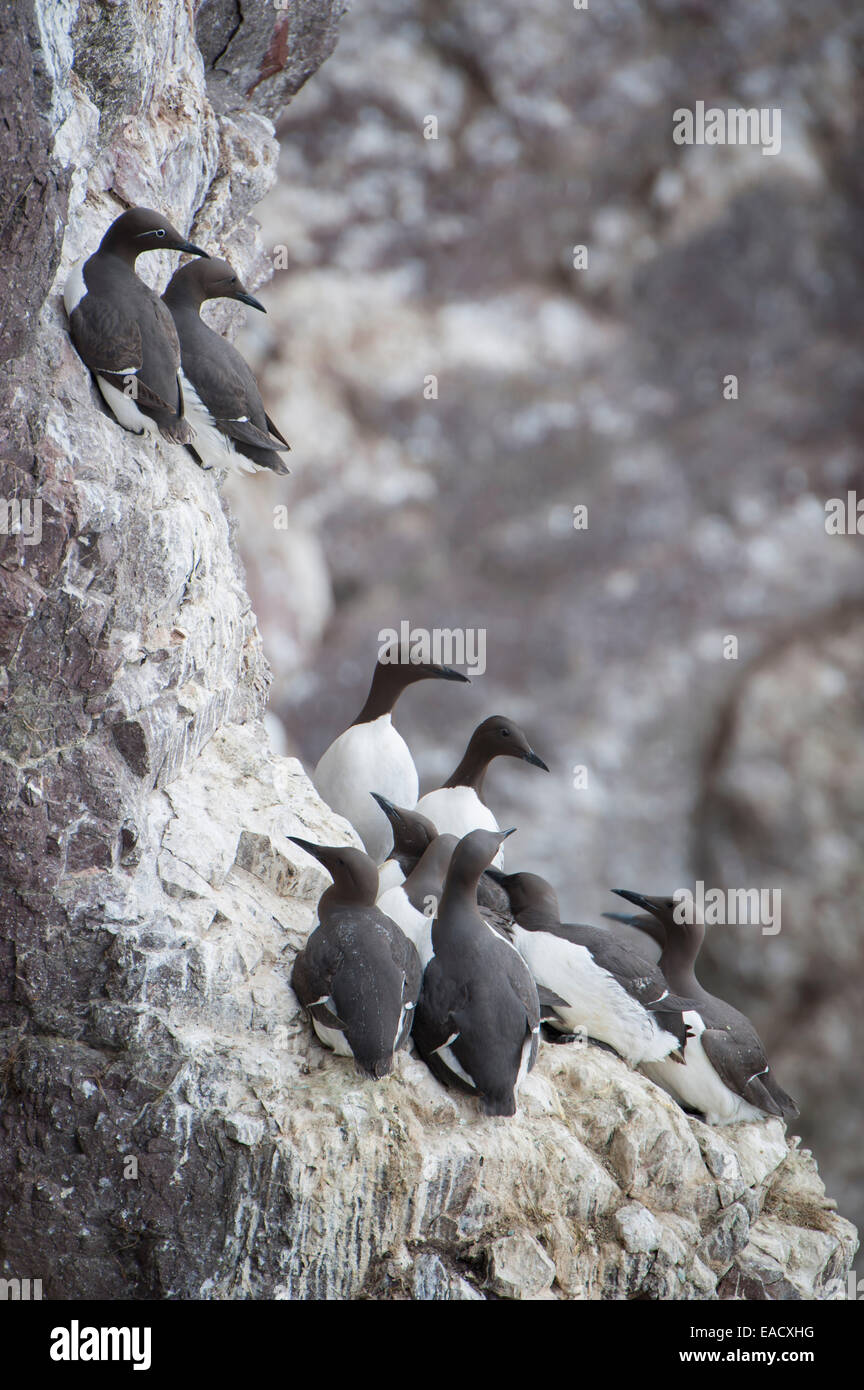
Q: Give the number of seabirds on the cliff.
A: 11